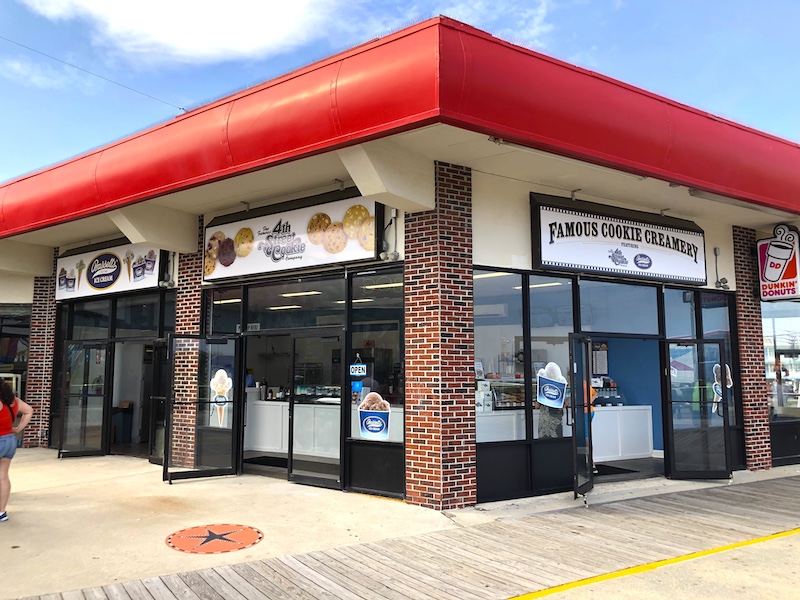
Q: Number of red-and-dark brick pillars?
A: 4